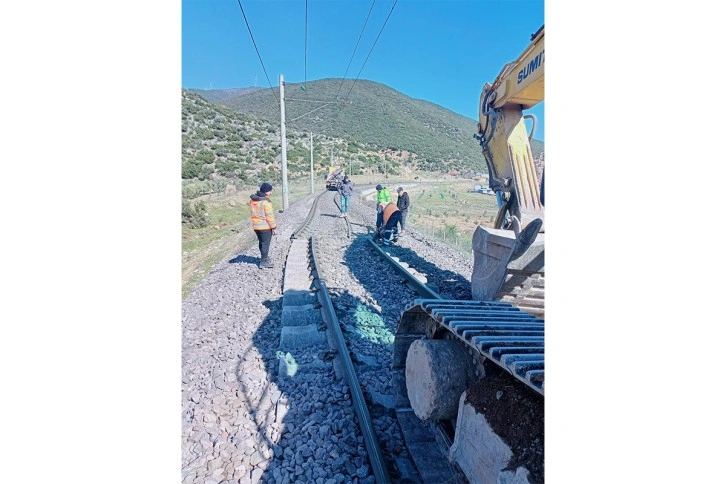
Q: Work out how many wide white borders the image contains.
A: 2